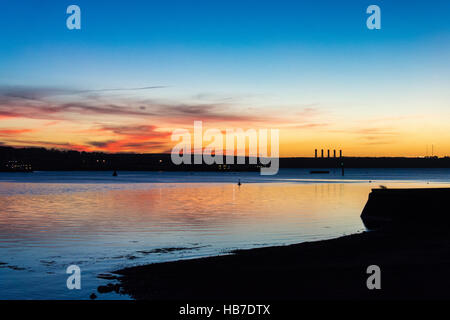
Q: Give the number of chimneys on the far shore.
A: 5